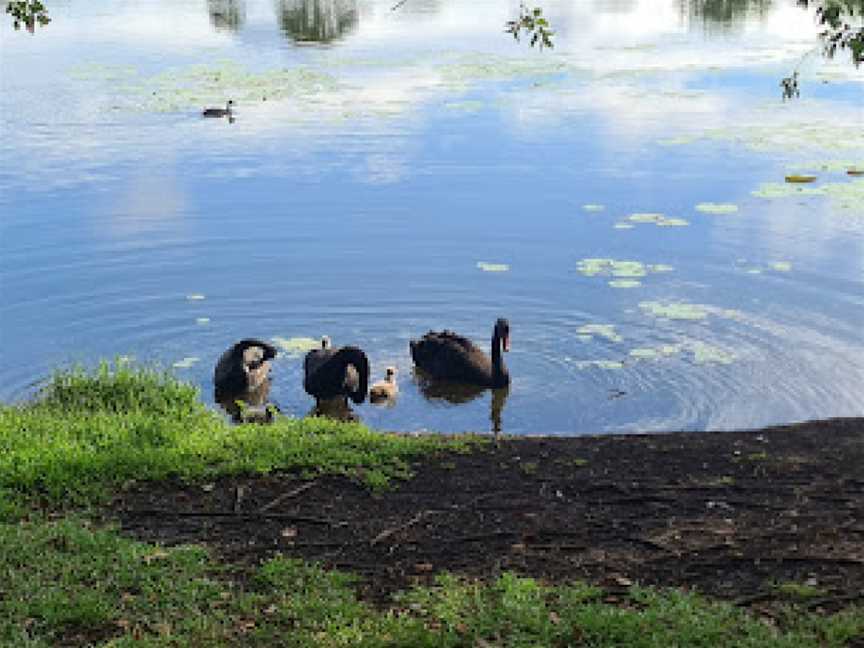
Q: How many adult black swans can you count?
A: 3